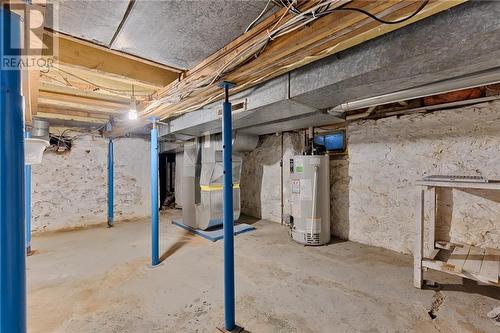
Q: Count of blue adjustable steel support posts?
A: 5